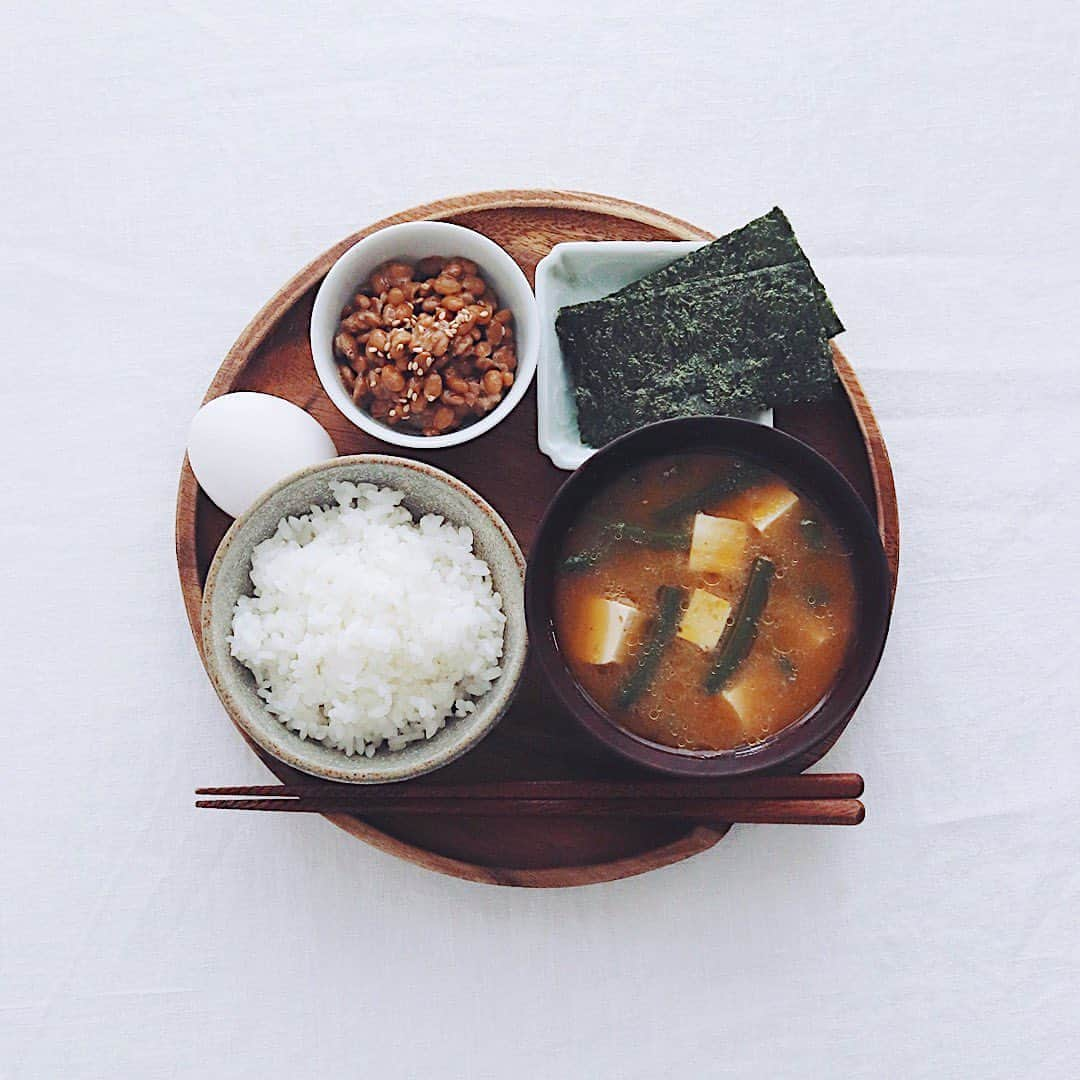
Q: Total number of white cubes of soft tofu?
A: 5